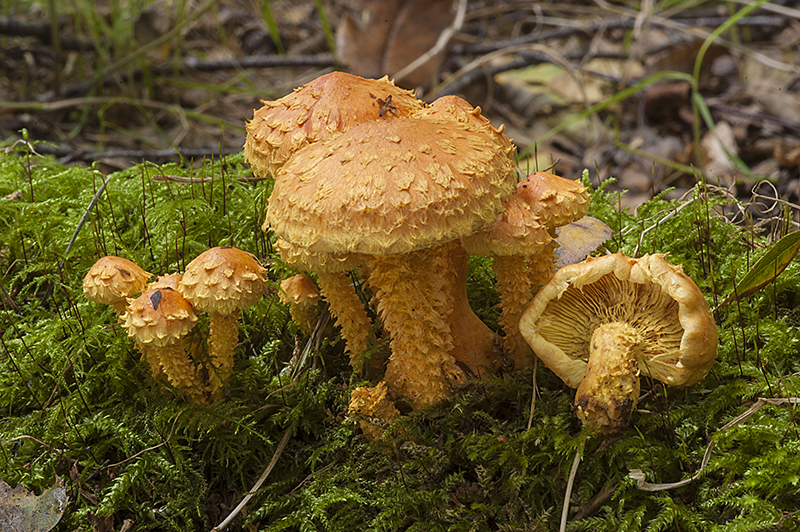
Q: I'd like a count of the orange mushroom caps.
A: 12